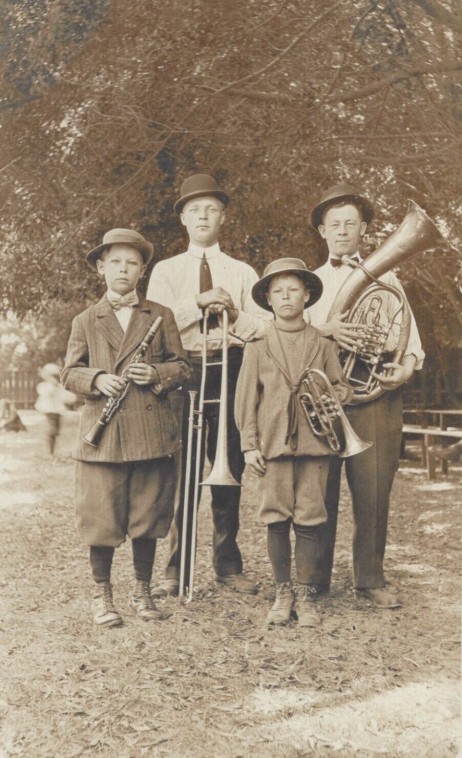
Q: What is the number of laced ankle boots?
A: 4